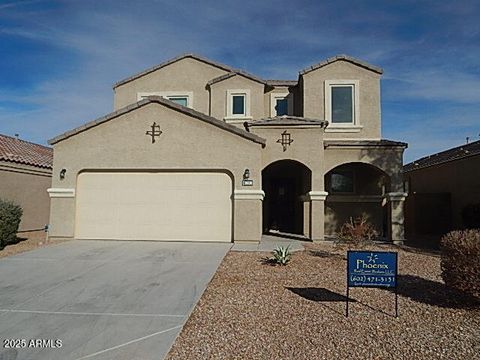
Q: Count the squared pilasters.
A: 4